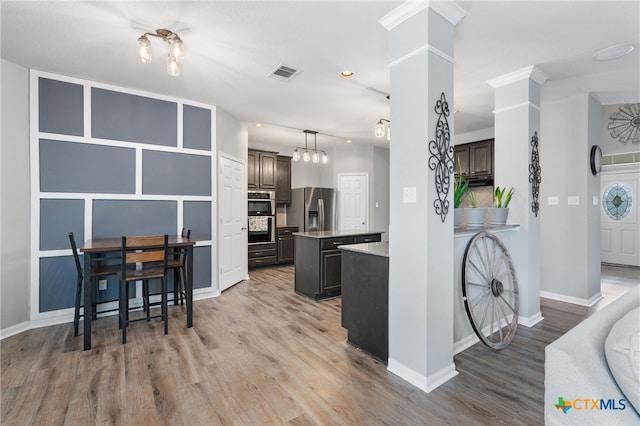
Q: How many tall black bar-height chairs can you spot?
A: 3